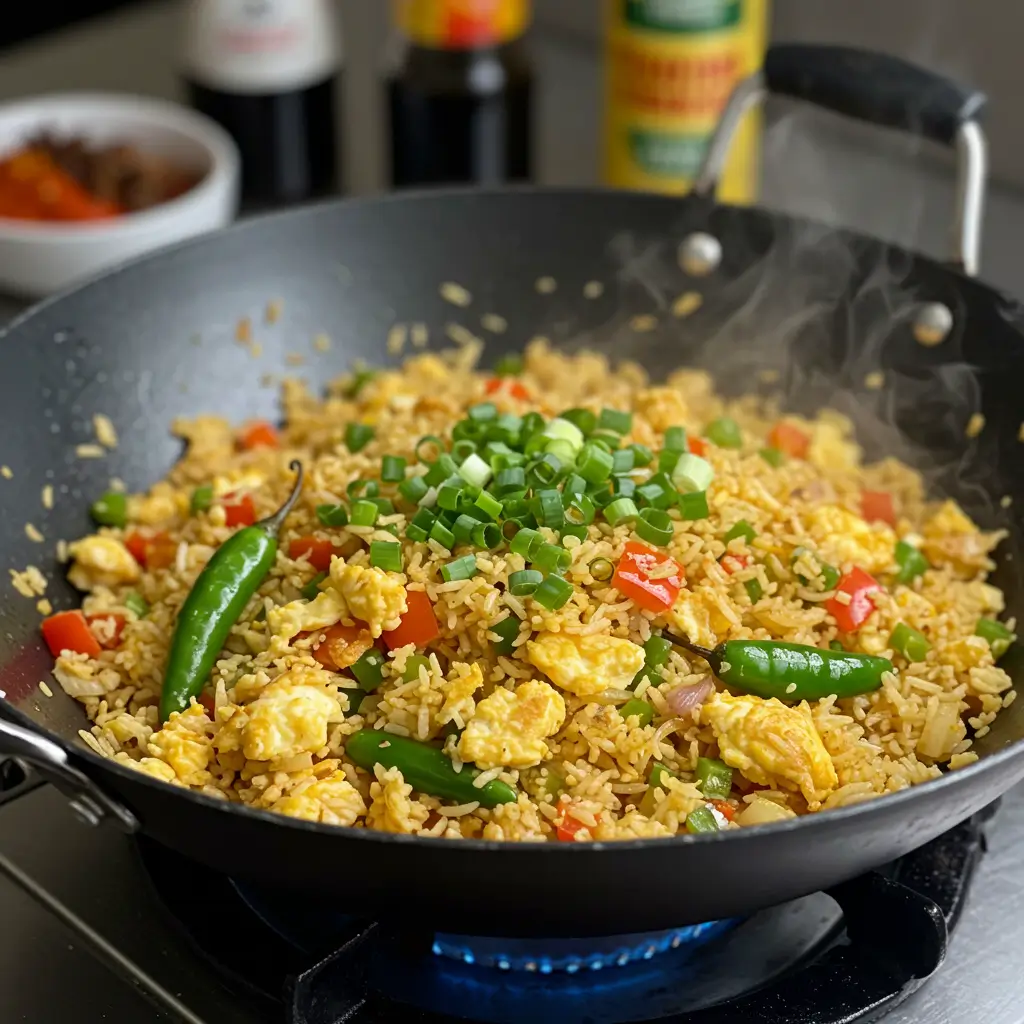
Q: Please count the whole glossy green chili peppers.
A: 3